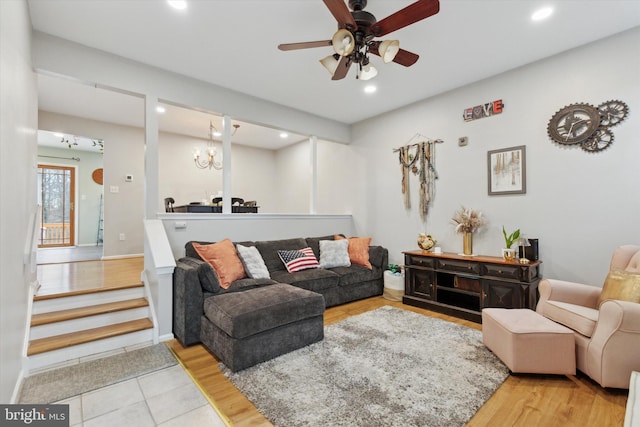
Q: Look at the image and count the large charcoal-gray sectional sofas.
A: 1